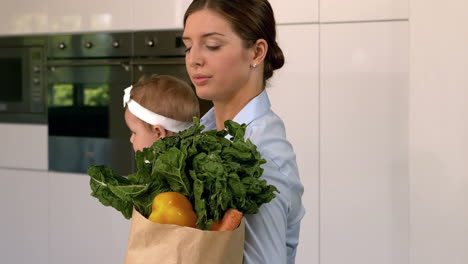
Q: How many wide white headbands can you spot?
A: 1